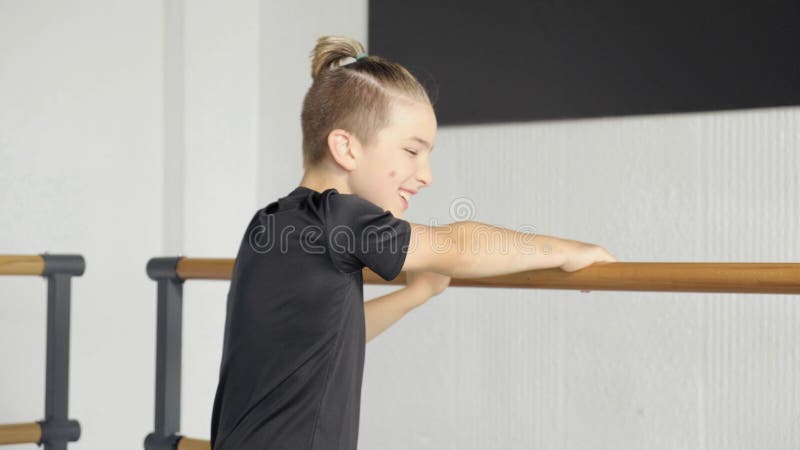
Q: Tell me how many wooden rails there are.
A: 4